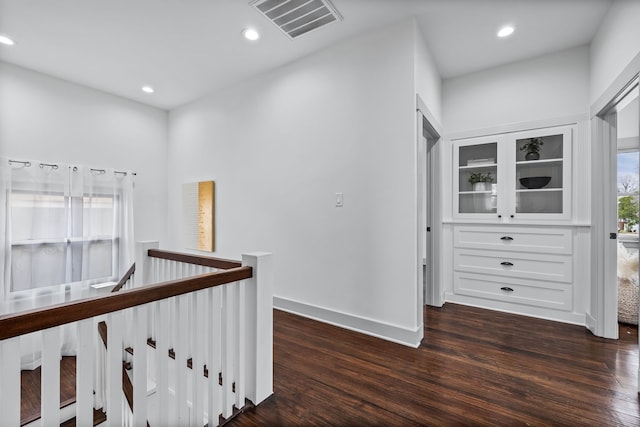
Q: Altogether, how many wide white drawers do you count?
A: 3